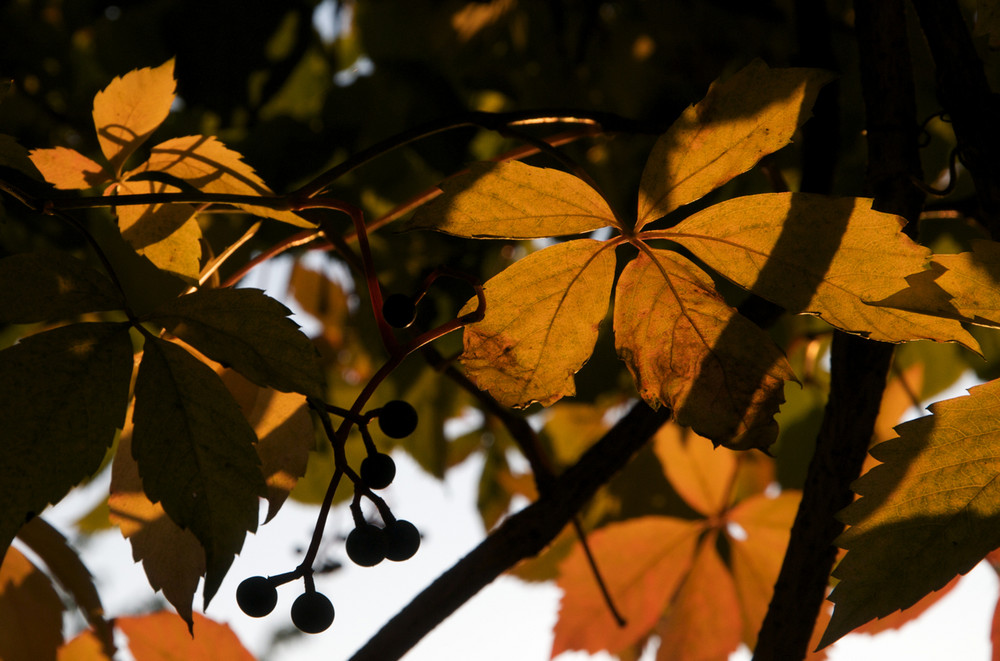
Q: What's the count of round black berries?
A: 7